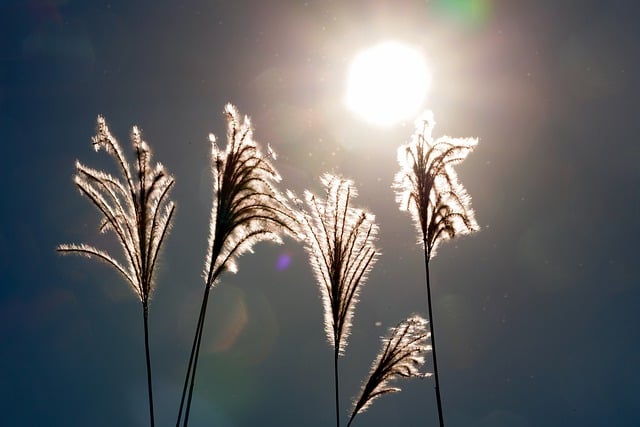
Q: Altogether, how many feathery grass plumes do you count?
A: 5